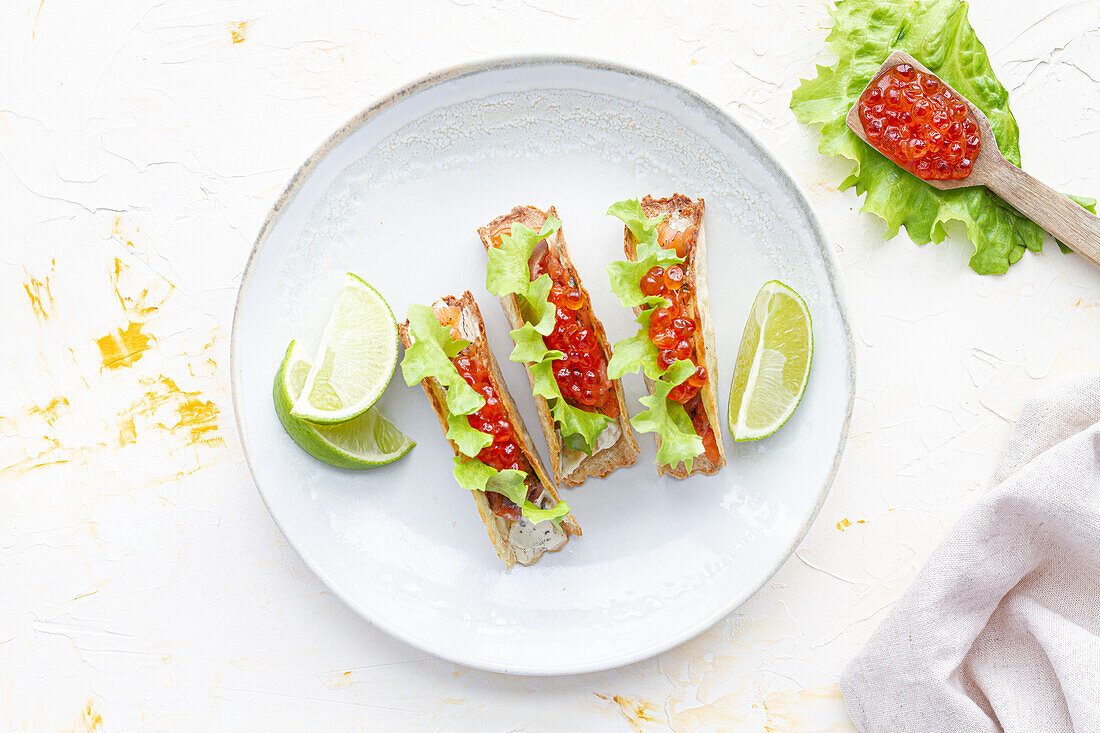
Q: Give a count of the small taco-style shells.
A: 3